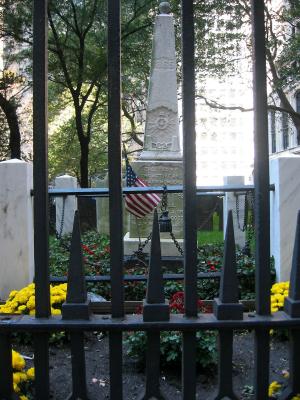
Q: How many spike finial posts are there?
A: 4